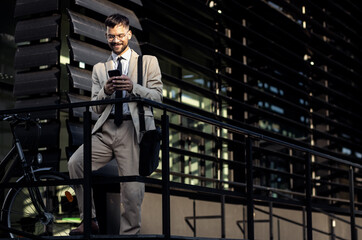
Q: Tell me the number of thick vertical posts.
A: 5